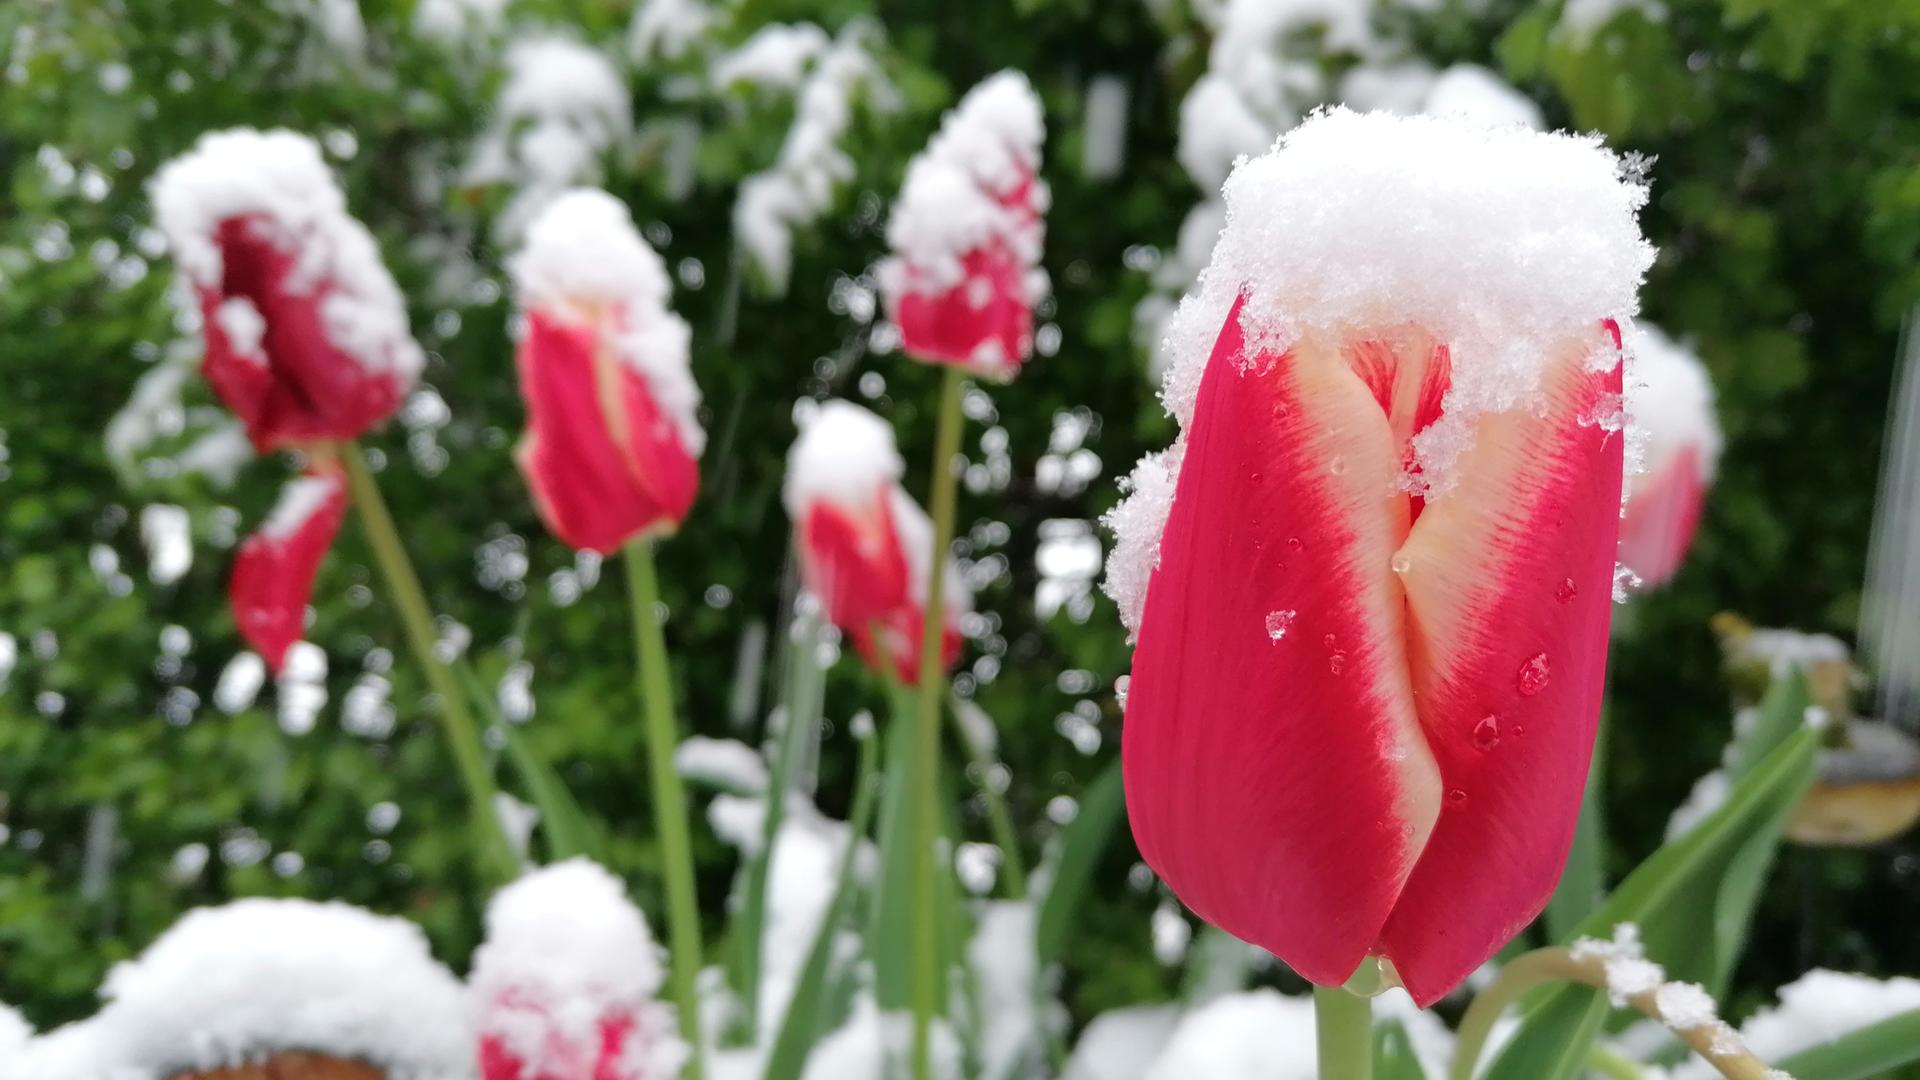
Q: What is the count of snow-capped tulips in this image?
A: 7